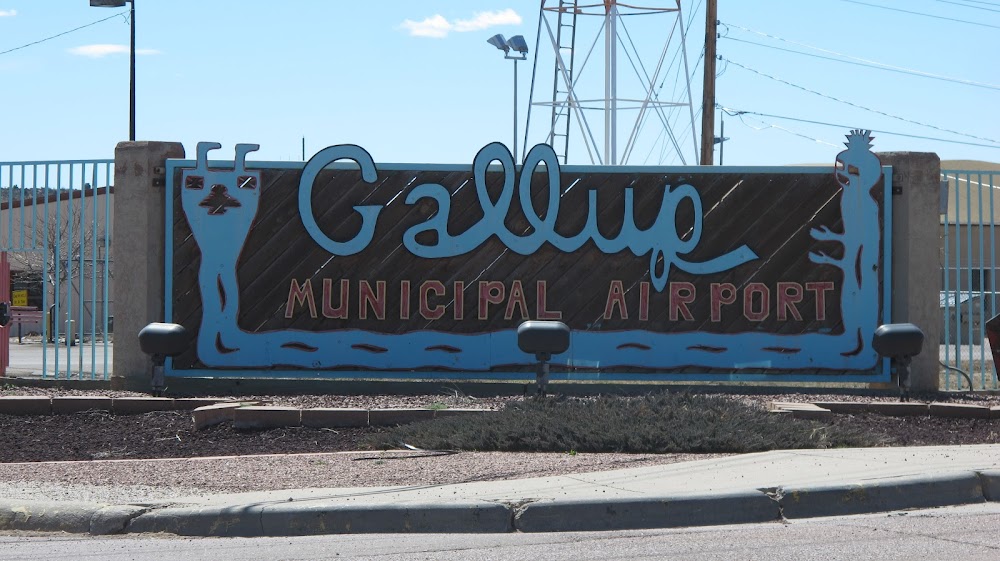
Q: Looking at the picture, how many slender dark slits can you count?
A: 10